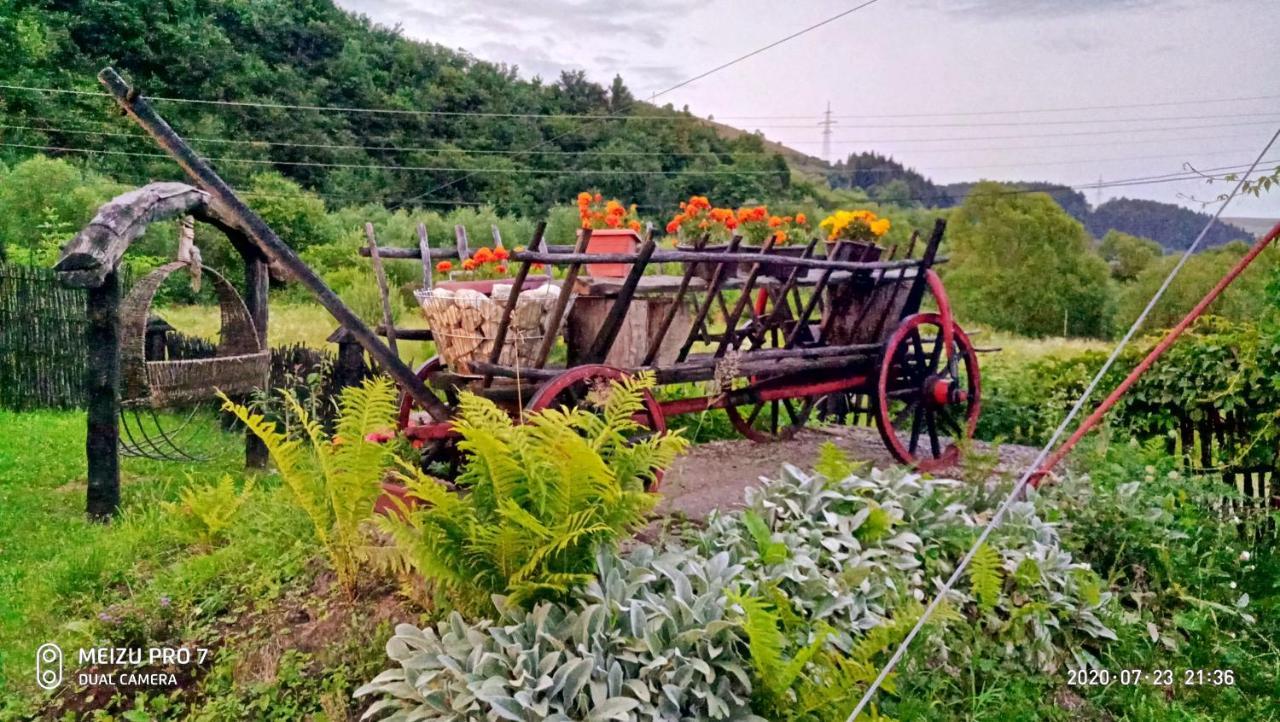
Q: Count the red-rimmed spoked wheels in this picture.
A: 4